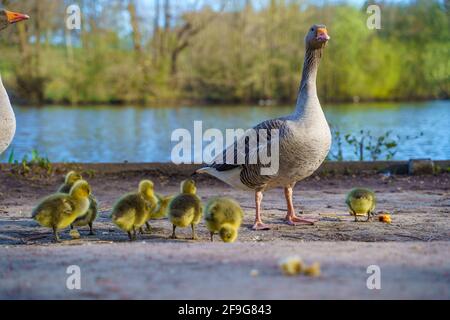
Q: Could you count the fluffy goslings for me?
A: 7